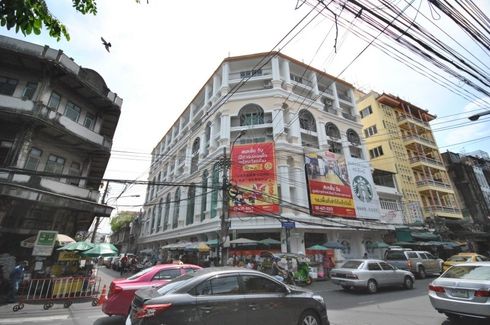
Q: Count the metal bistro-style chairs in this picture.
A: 0